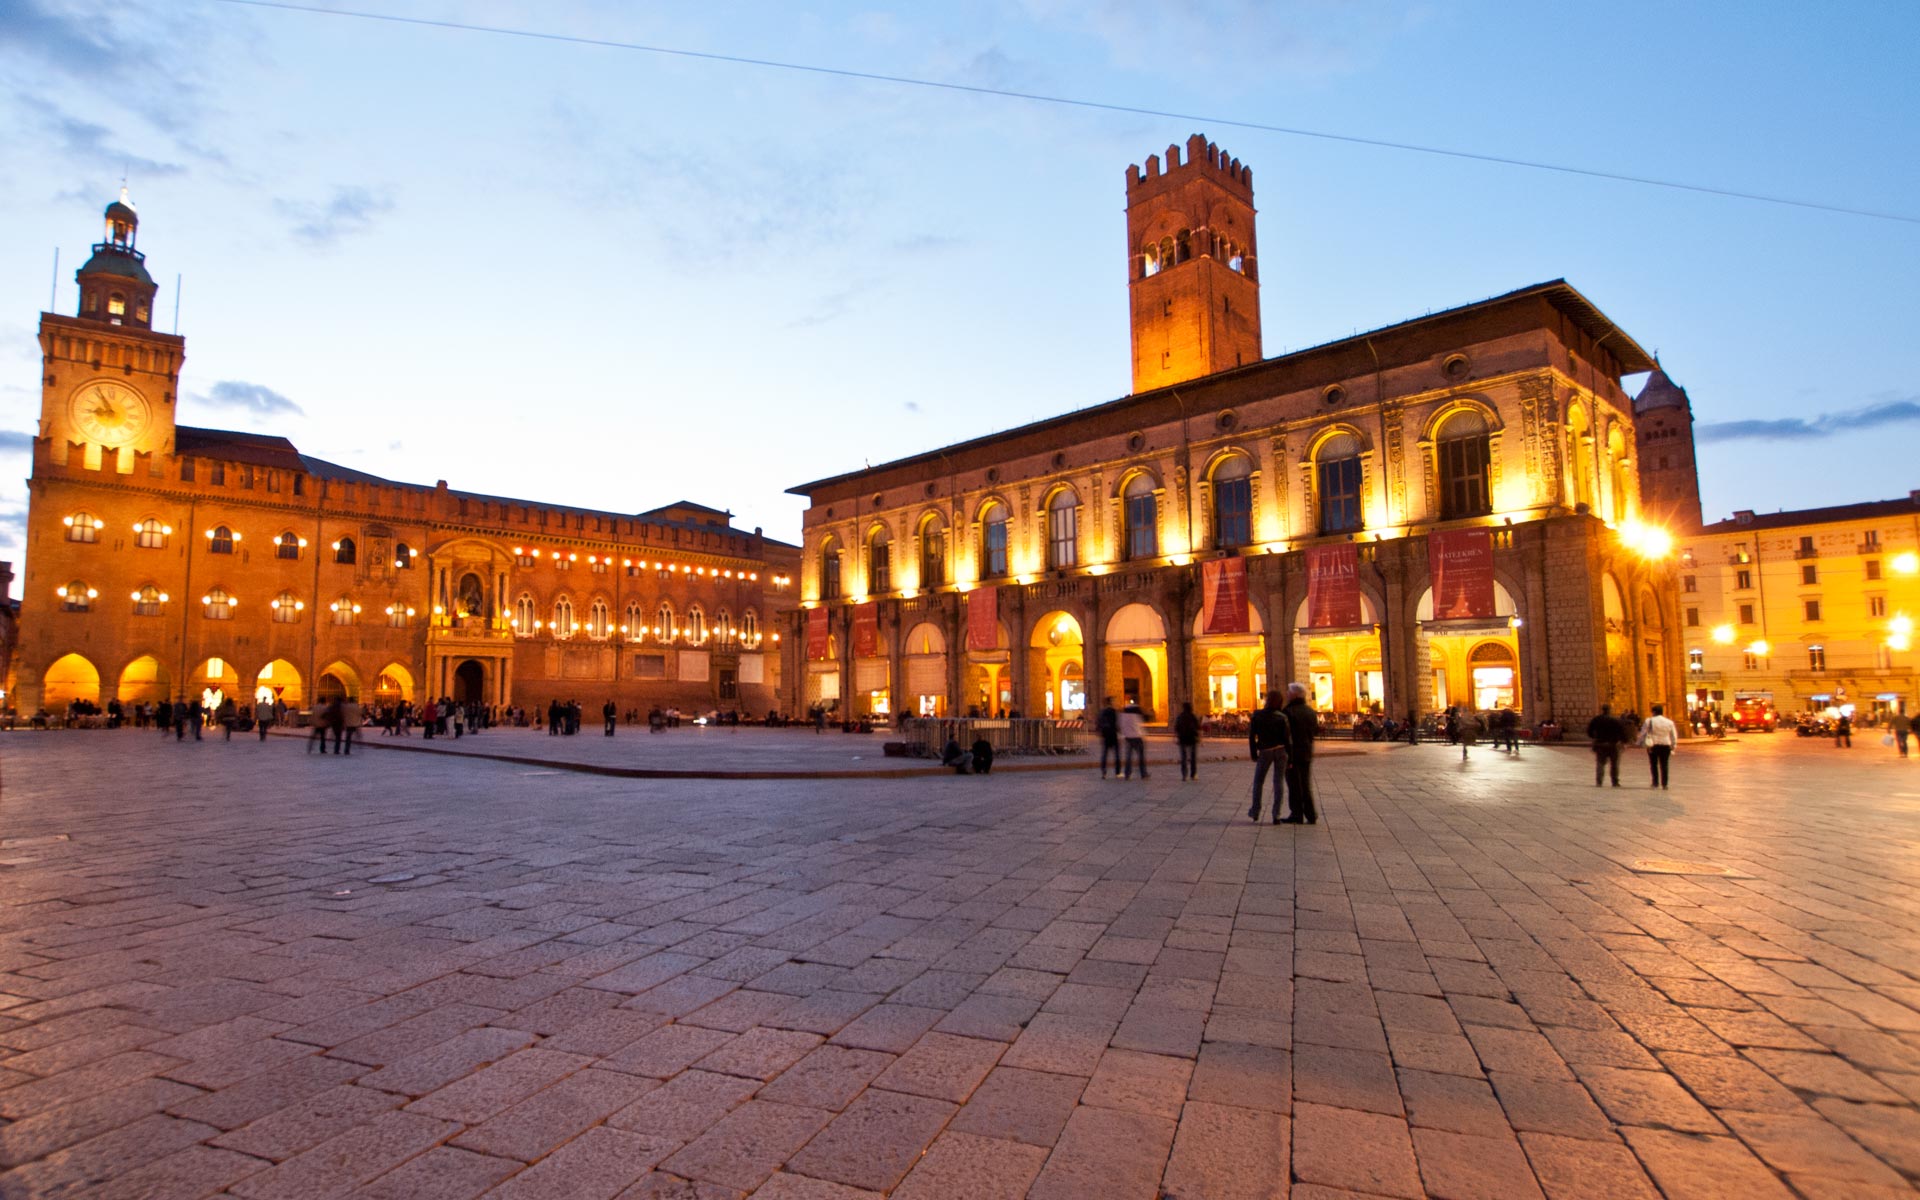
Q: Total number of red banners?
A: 6